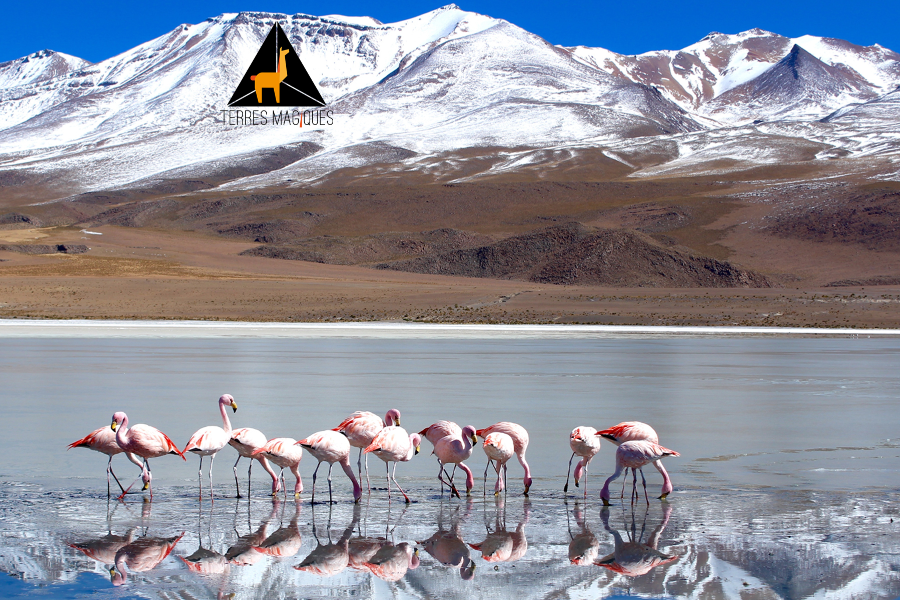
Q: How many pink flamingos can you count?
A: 15